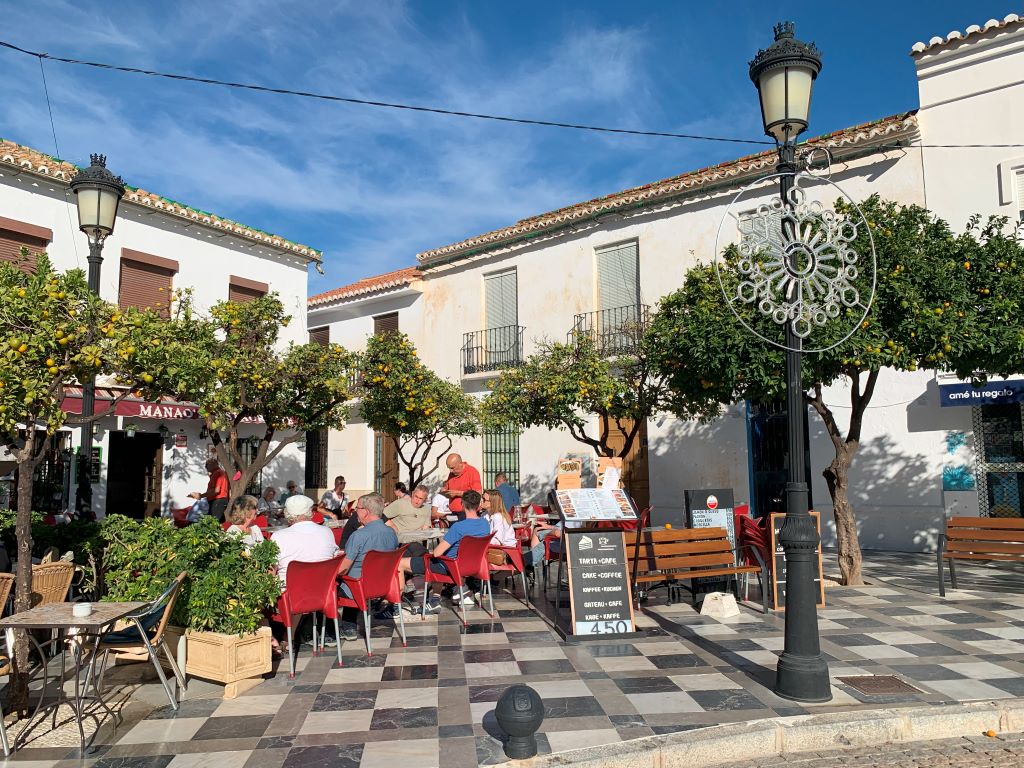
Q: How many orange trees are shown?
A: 5